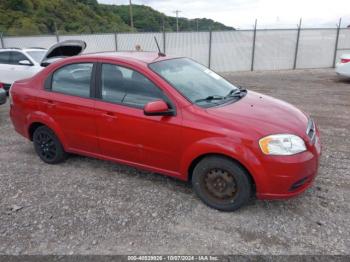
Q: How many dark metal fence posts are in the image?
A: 8